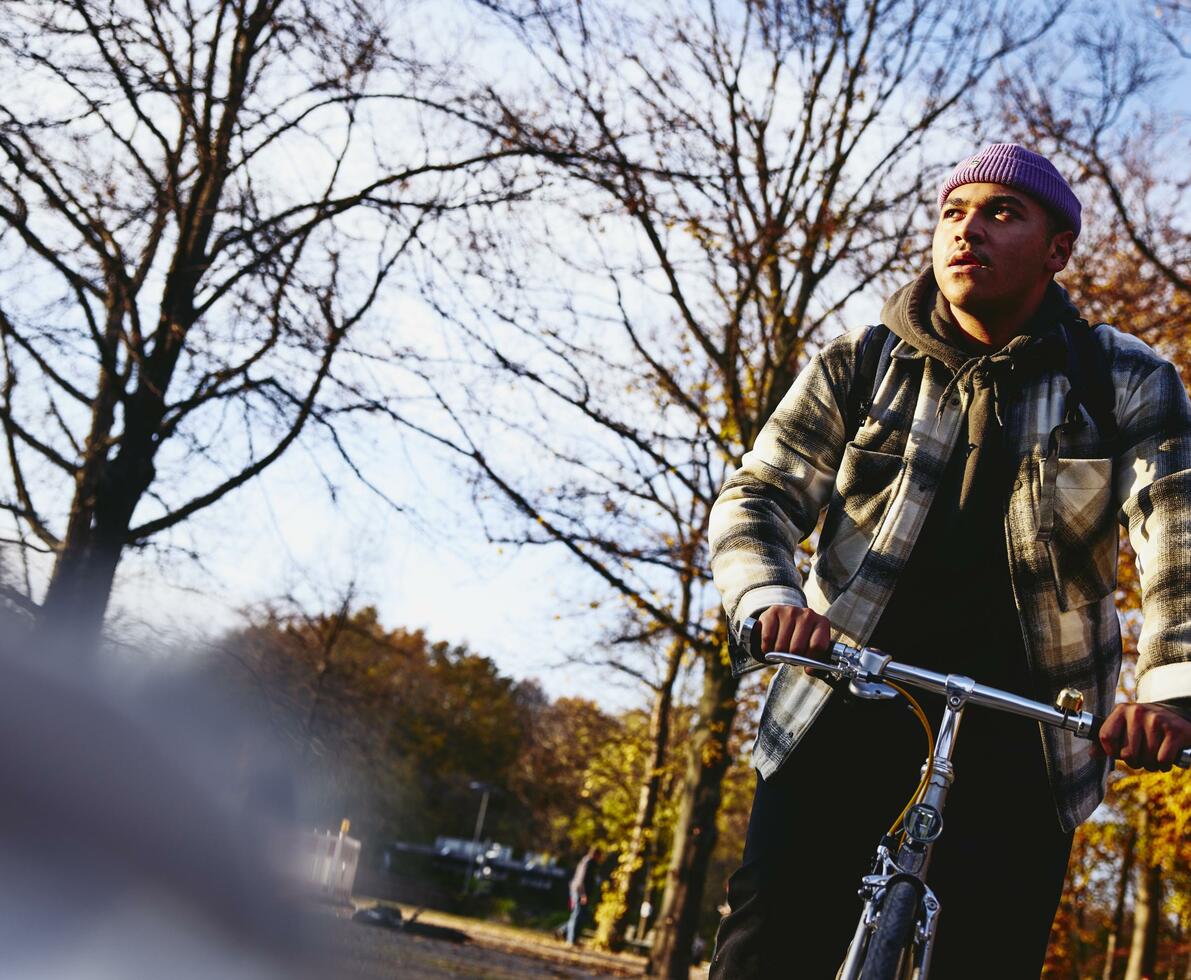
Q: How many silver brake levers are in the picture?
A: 1